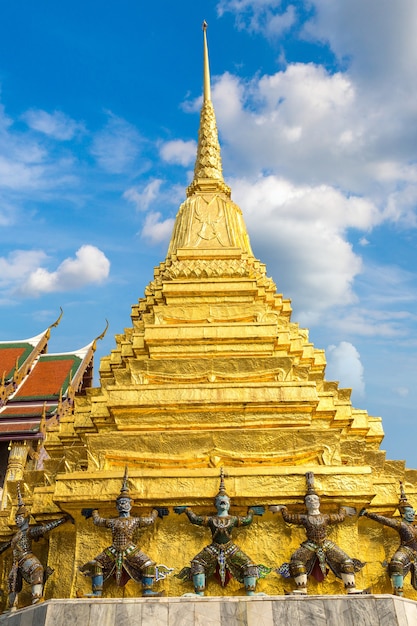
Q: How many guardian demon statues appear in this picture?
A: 5